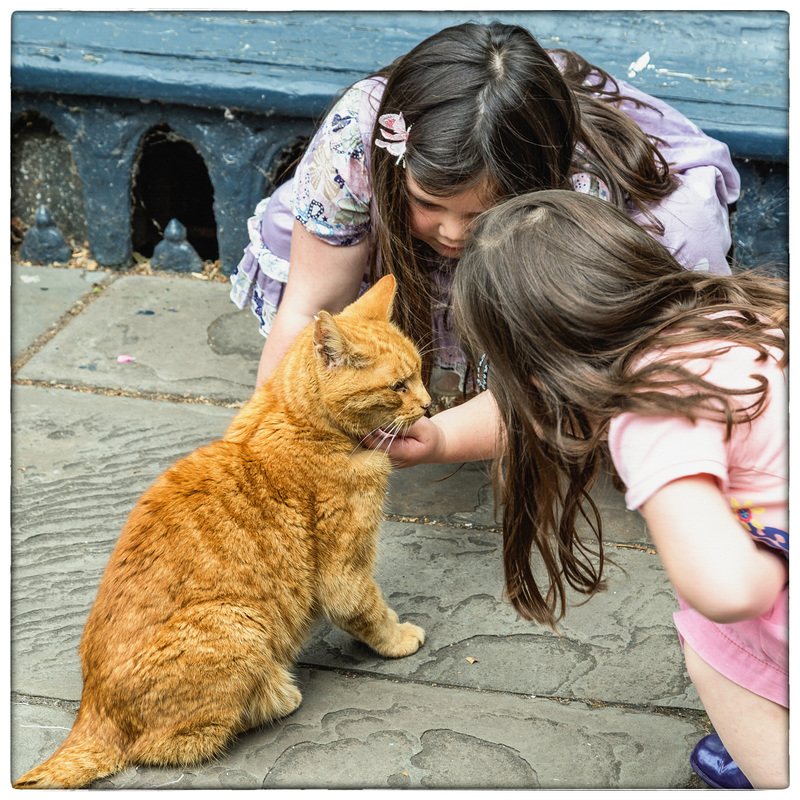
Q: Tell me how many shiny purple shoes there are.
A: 1